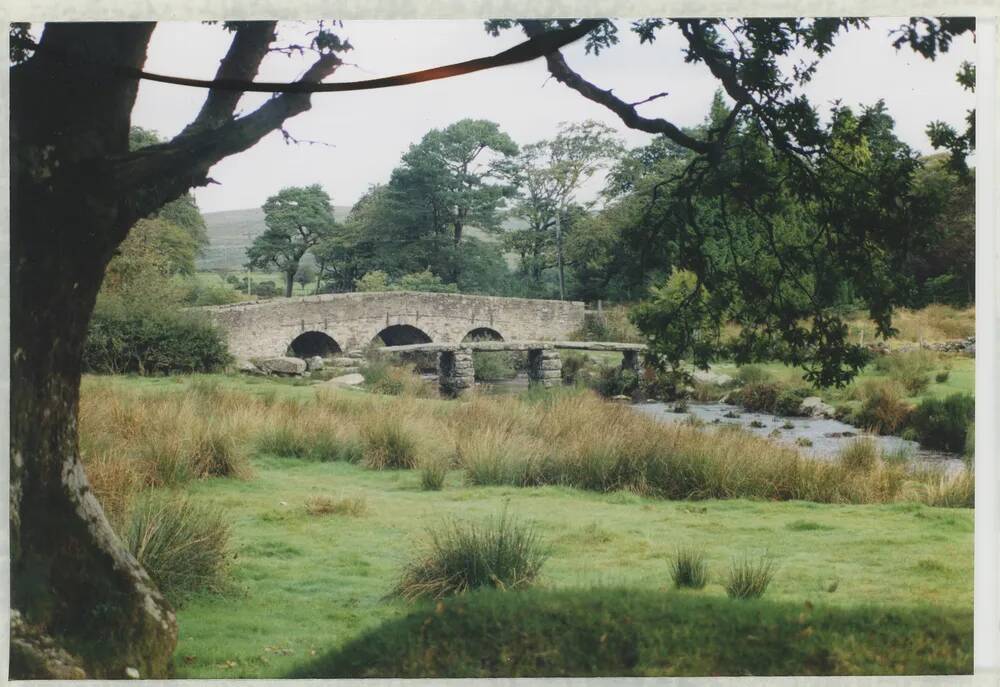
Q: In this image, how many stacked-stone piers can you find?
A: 3